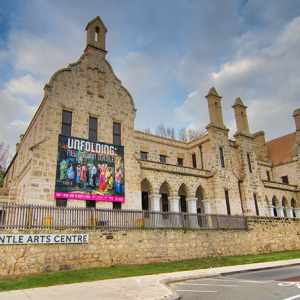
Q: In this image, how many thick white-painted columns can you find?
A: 8